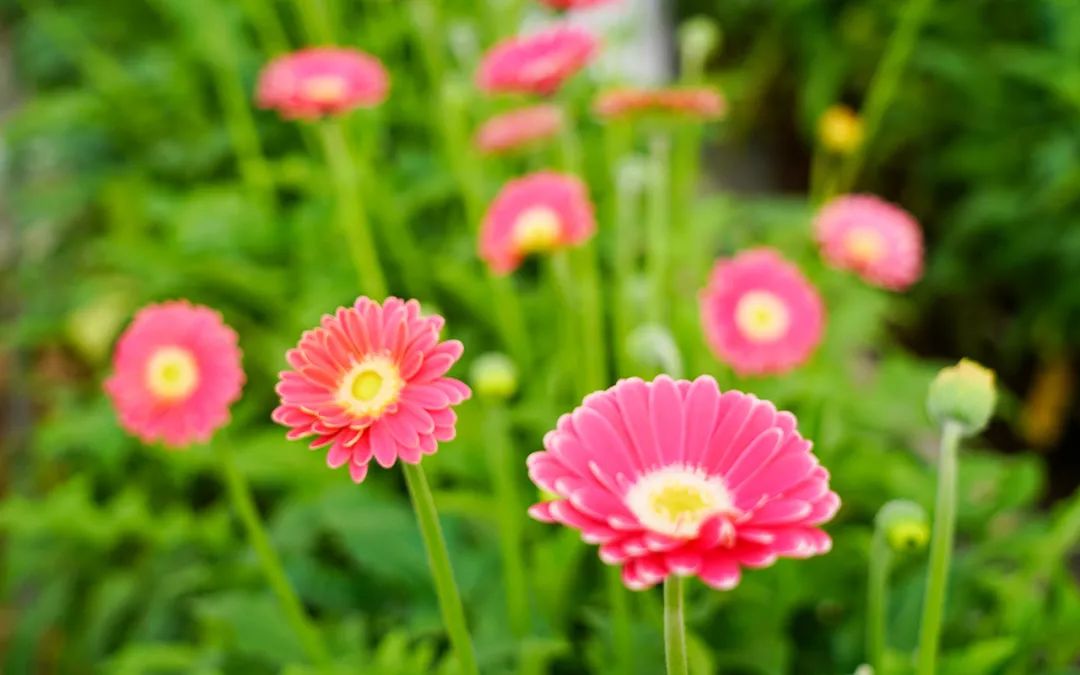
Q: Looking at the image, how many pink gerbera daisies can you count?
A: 11